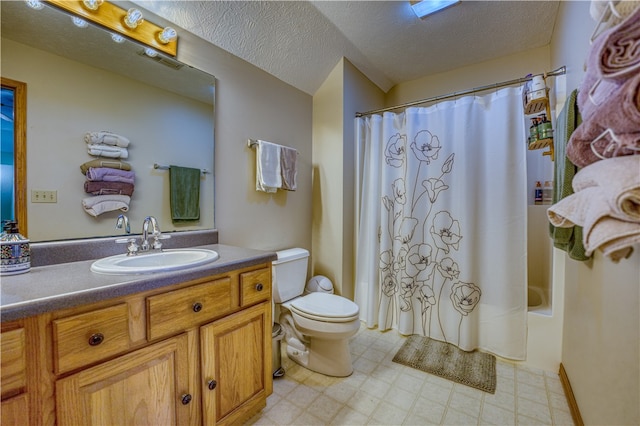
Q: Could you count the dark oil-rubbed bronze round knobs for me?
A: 5